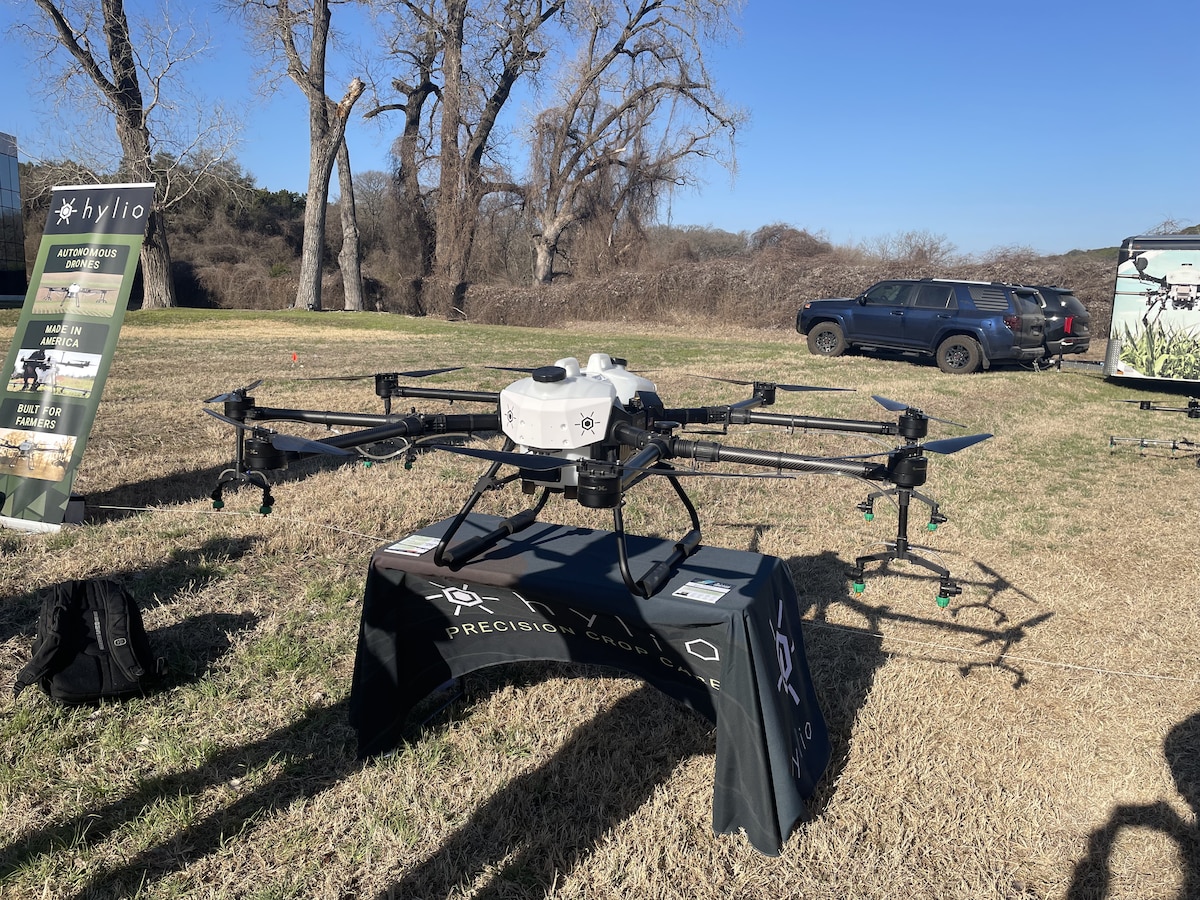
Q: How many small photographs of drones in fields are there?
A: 3